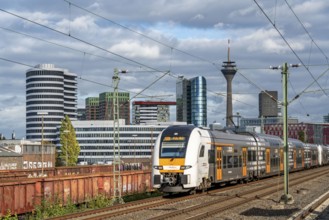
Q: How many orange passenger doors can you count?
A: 6